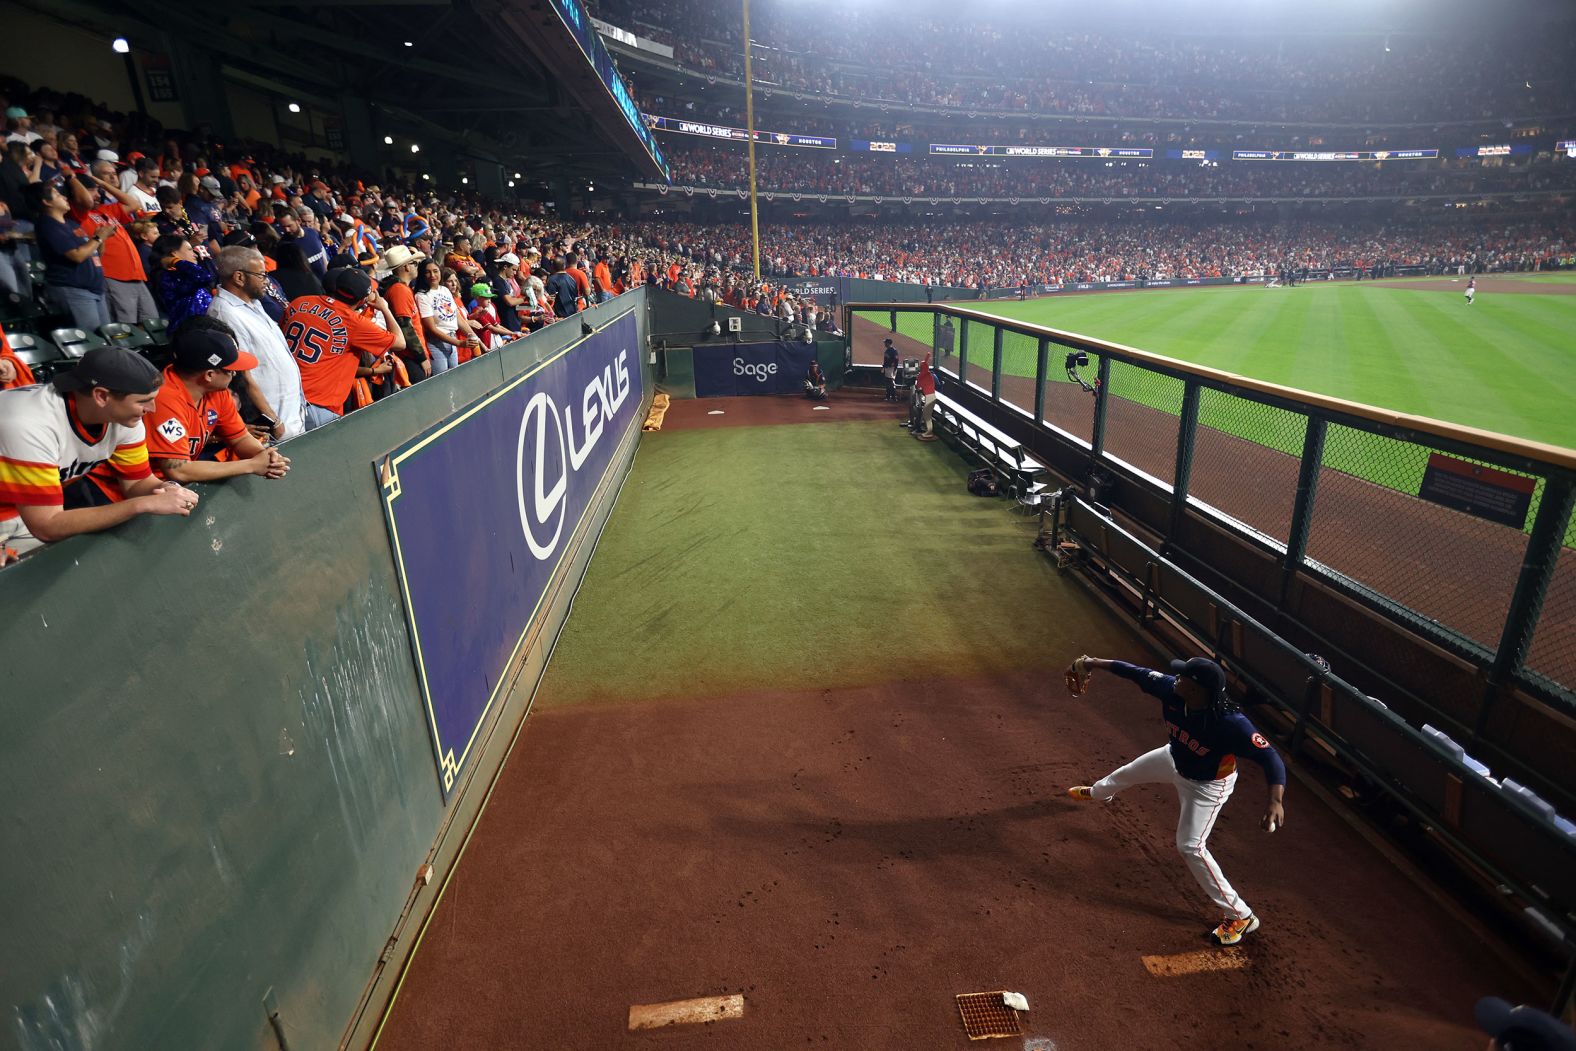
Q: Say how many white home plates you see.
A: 2